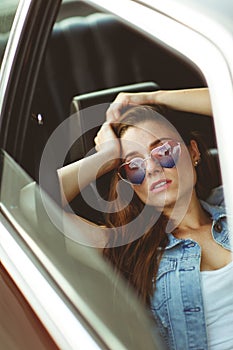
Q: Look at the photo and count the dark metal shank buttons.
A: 1